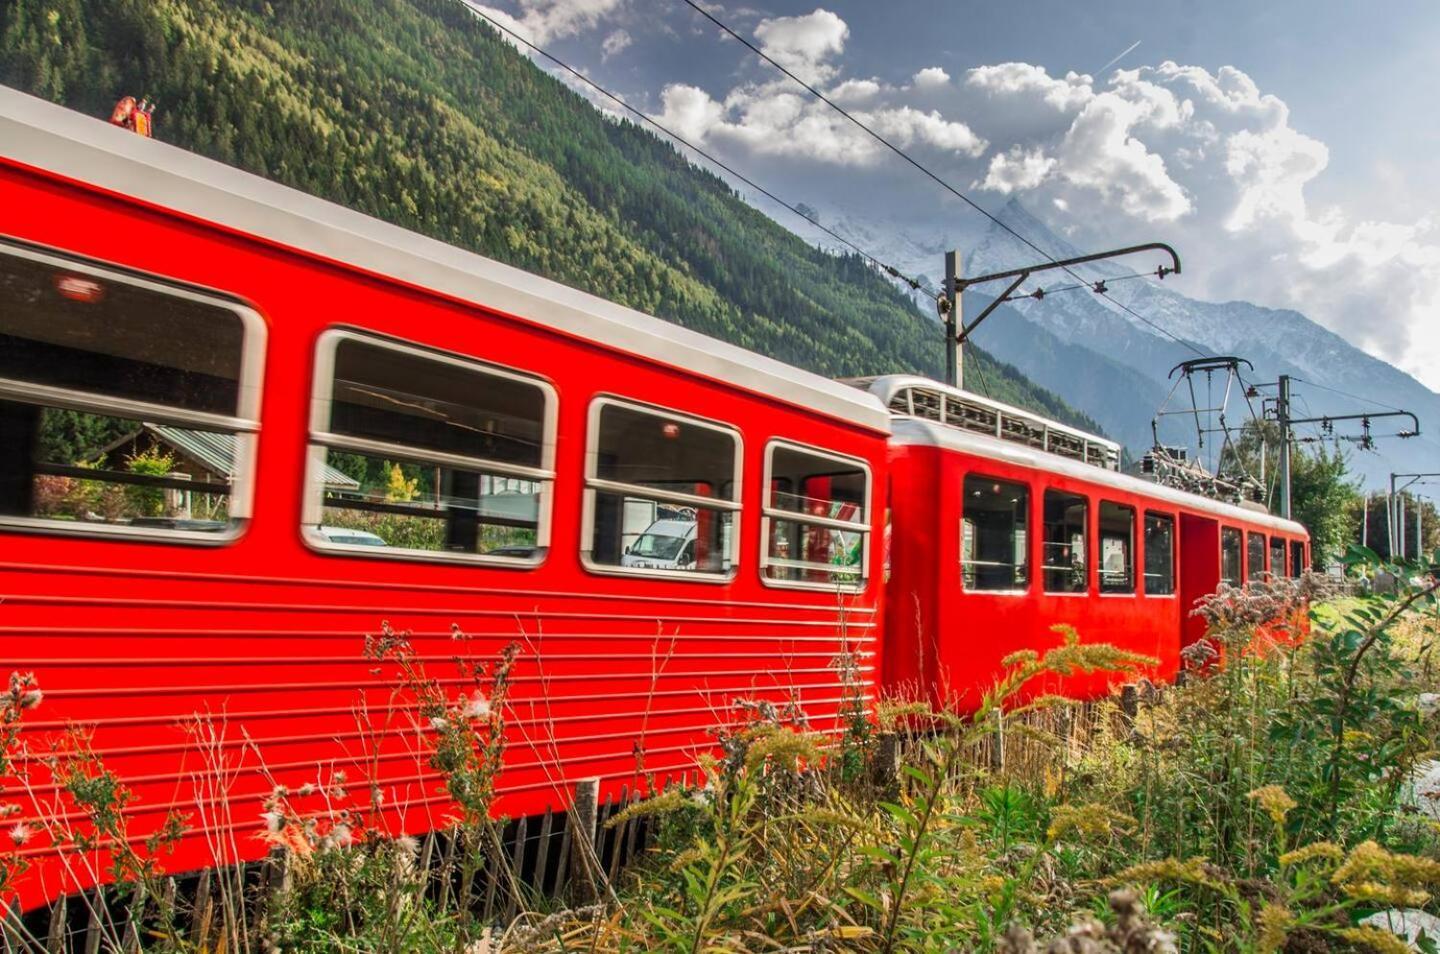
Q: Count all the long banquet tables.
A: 0